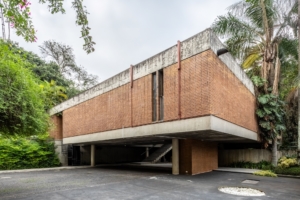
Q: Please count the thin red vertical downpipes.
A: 2